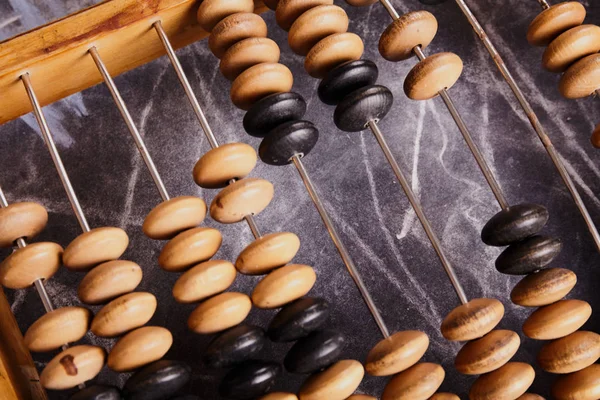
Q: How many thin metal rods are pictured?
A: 9